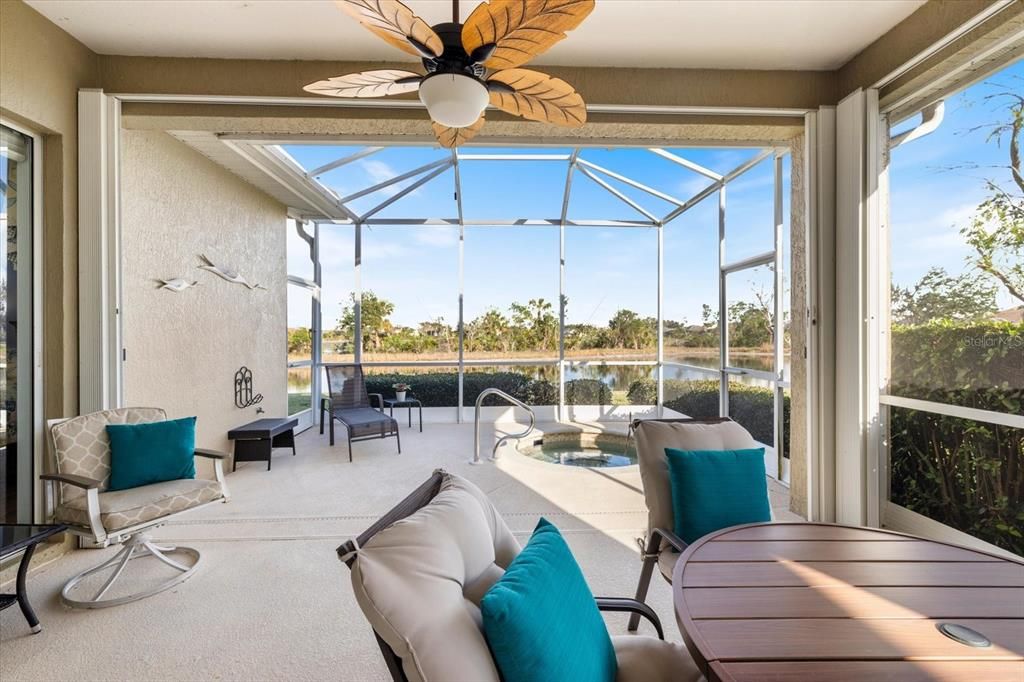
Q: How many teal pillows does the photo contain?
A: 3